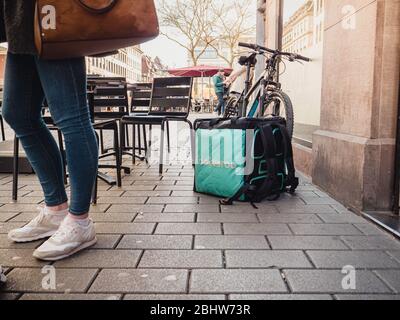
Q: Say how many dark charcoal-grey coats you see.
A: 1